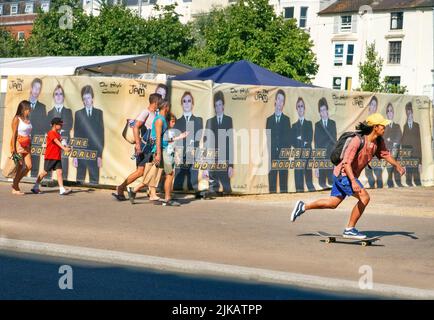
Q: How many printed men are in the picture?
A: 12